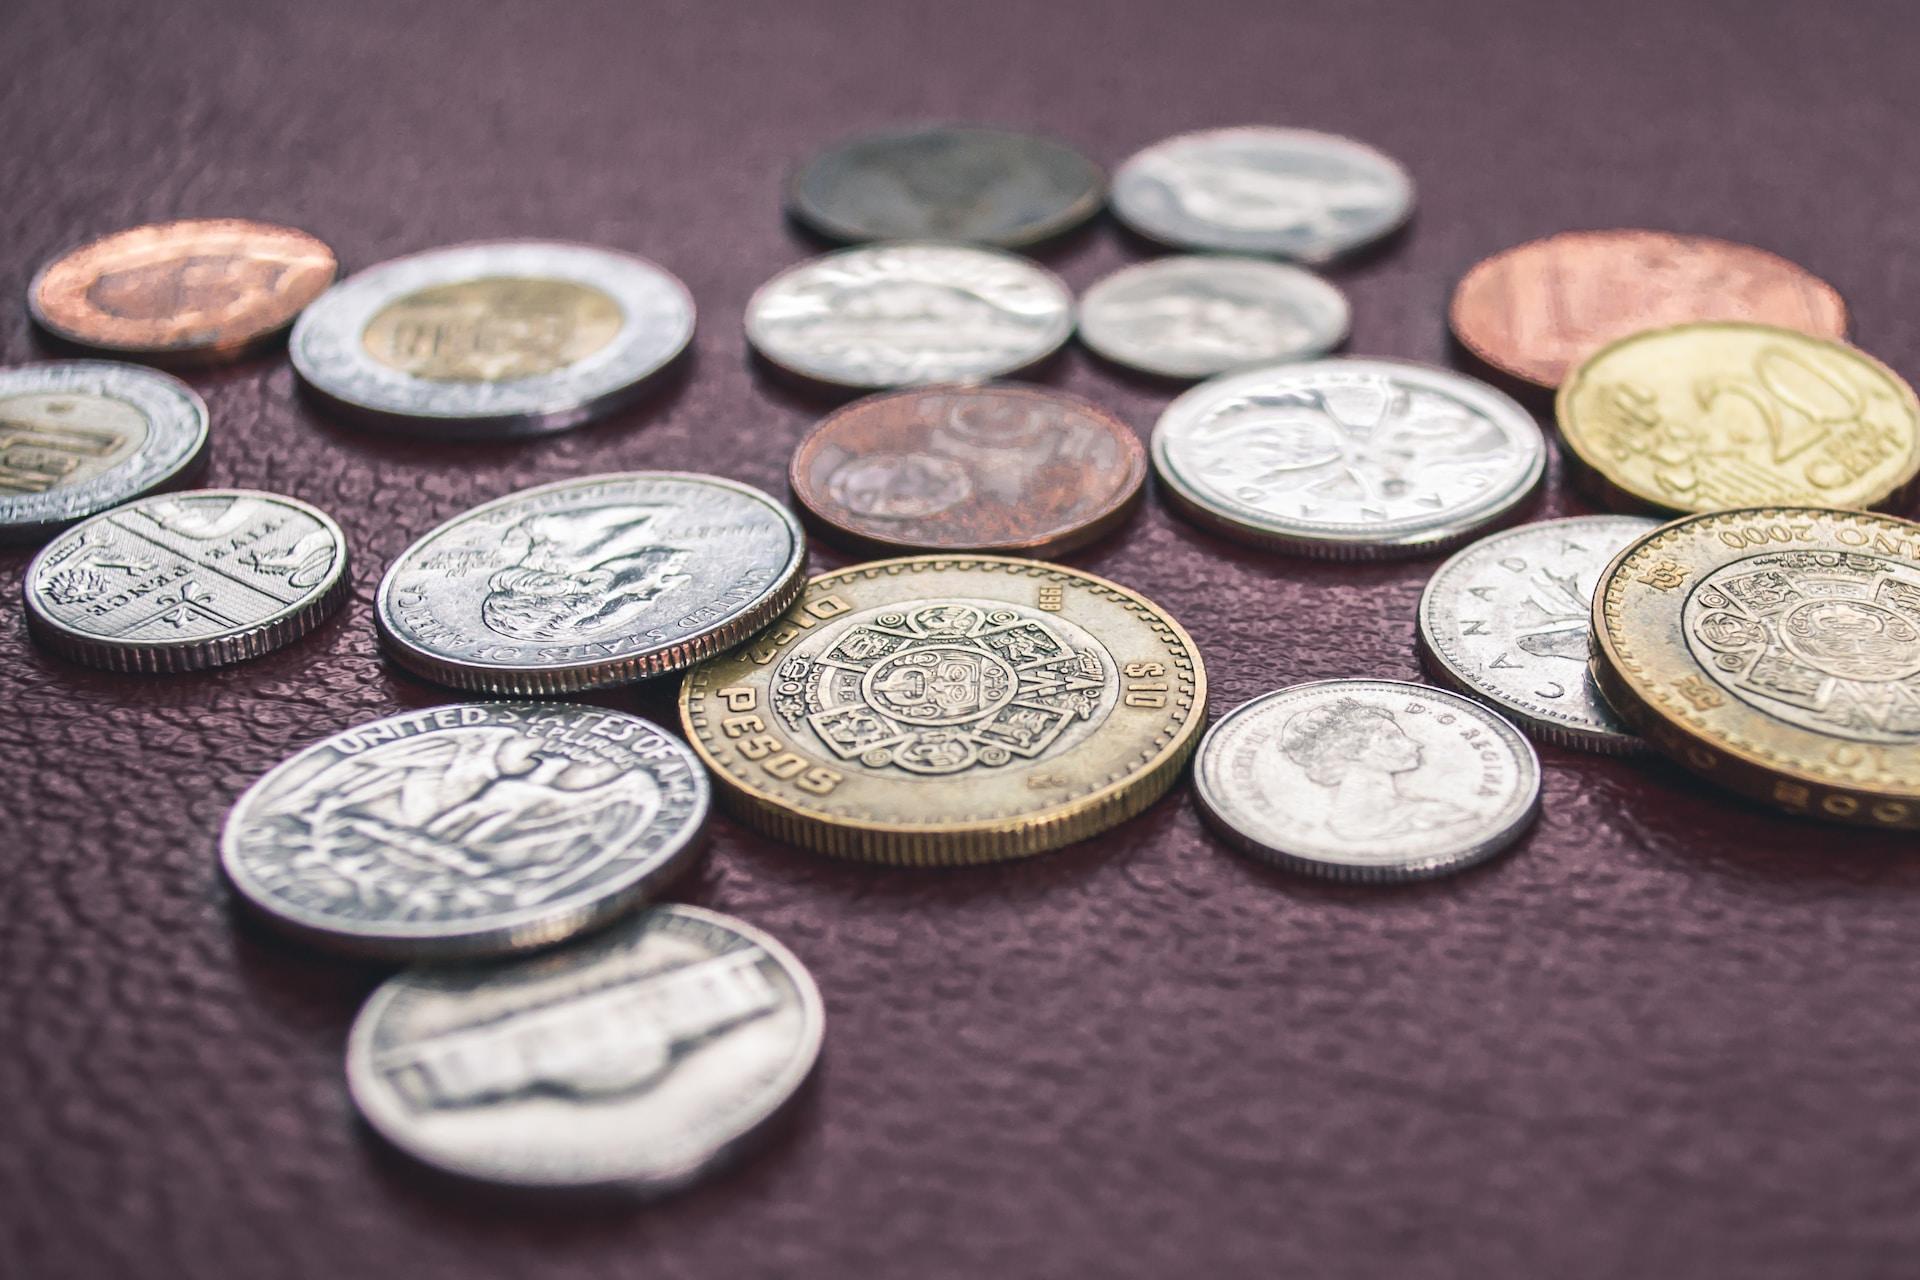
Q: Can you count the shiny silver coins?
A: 10